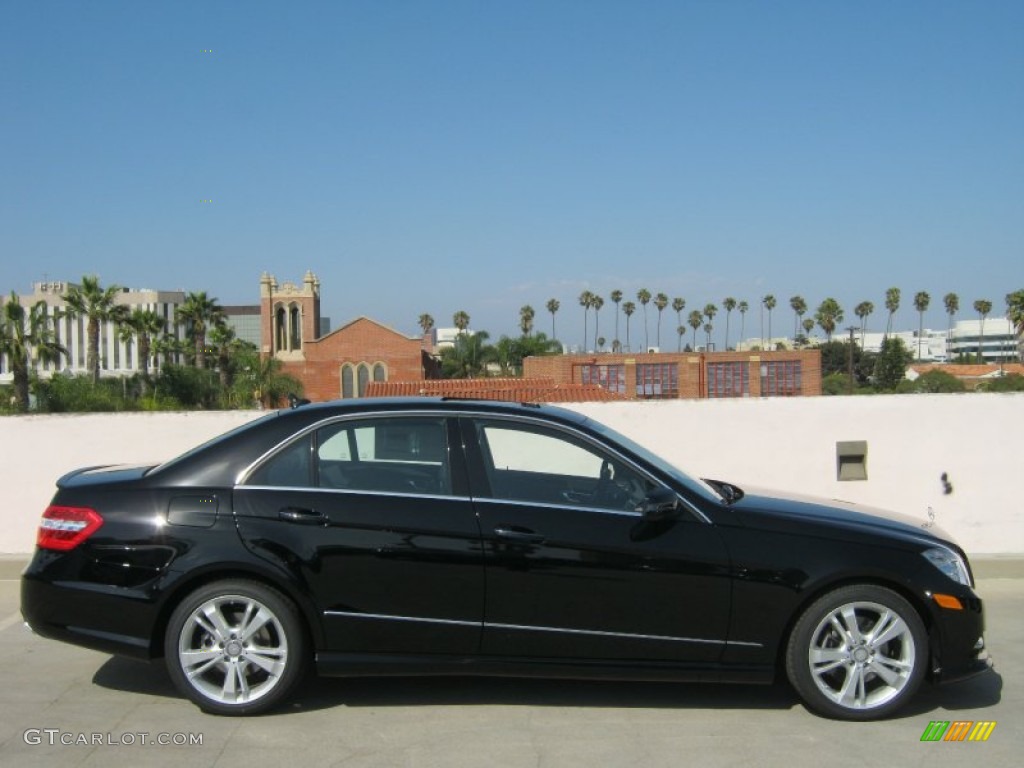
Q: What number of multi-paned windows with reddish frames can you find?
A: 4